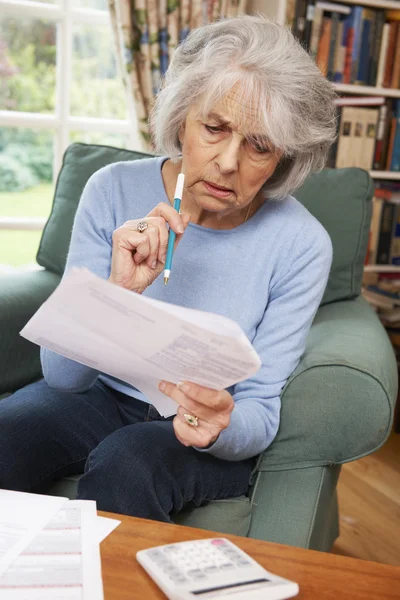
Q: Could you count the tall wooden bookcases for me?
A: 1